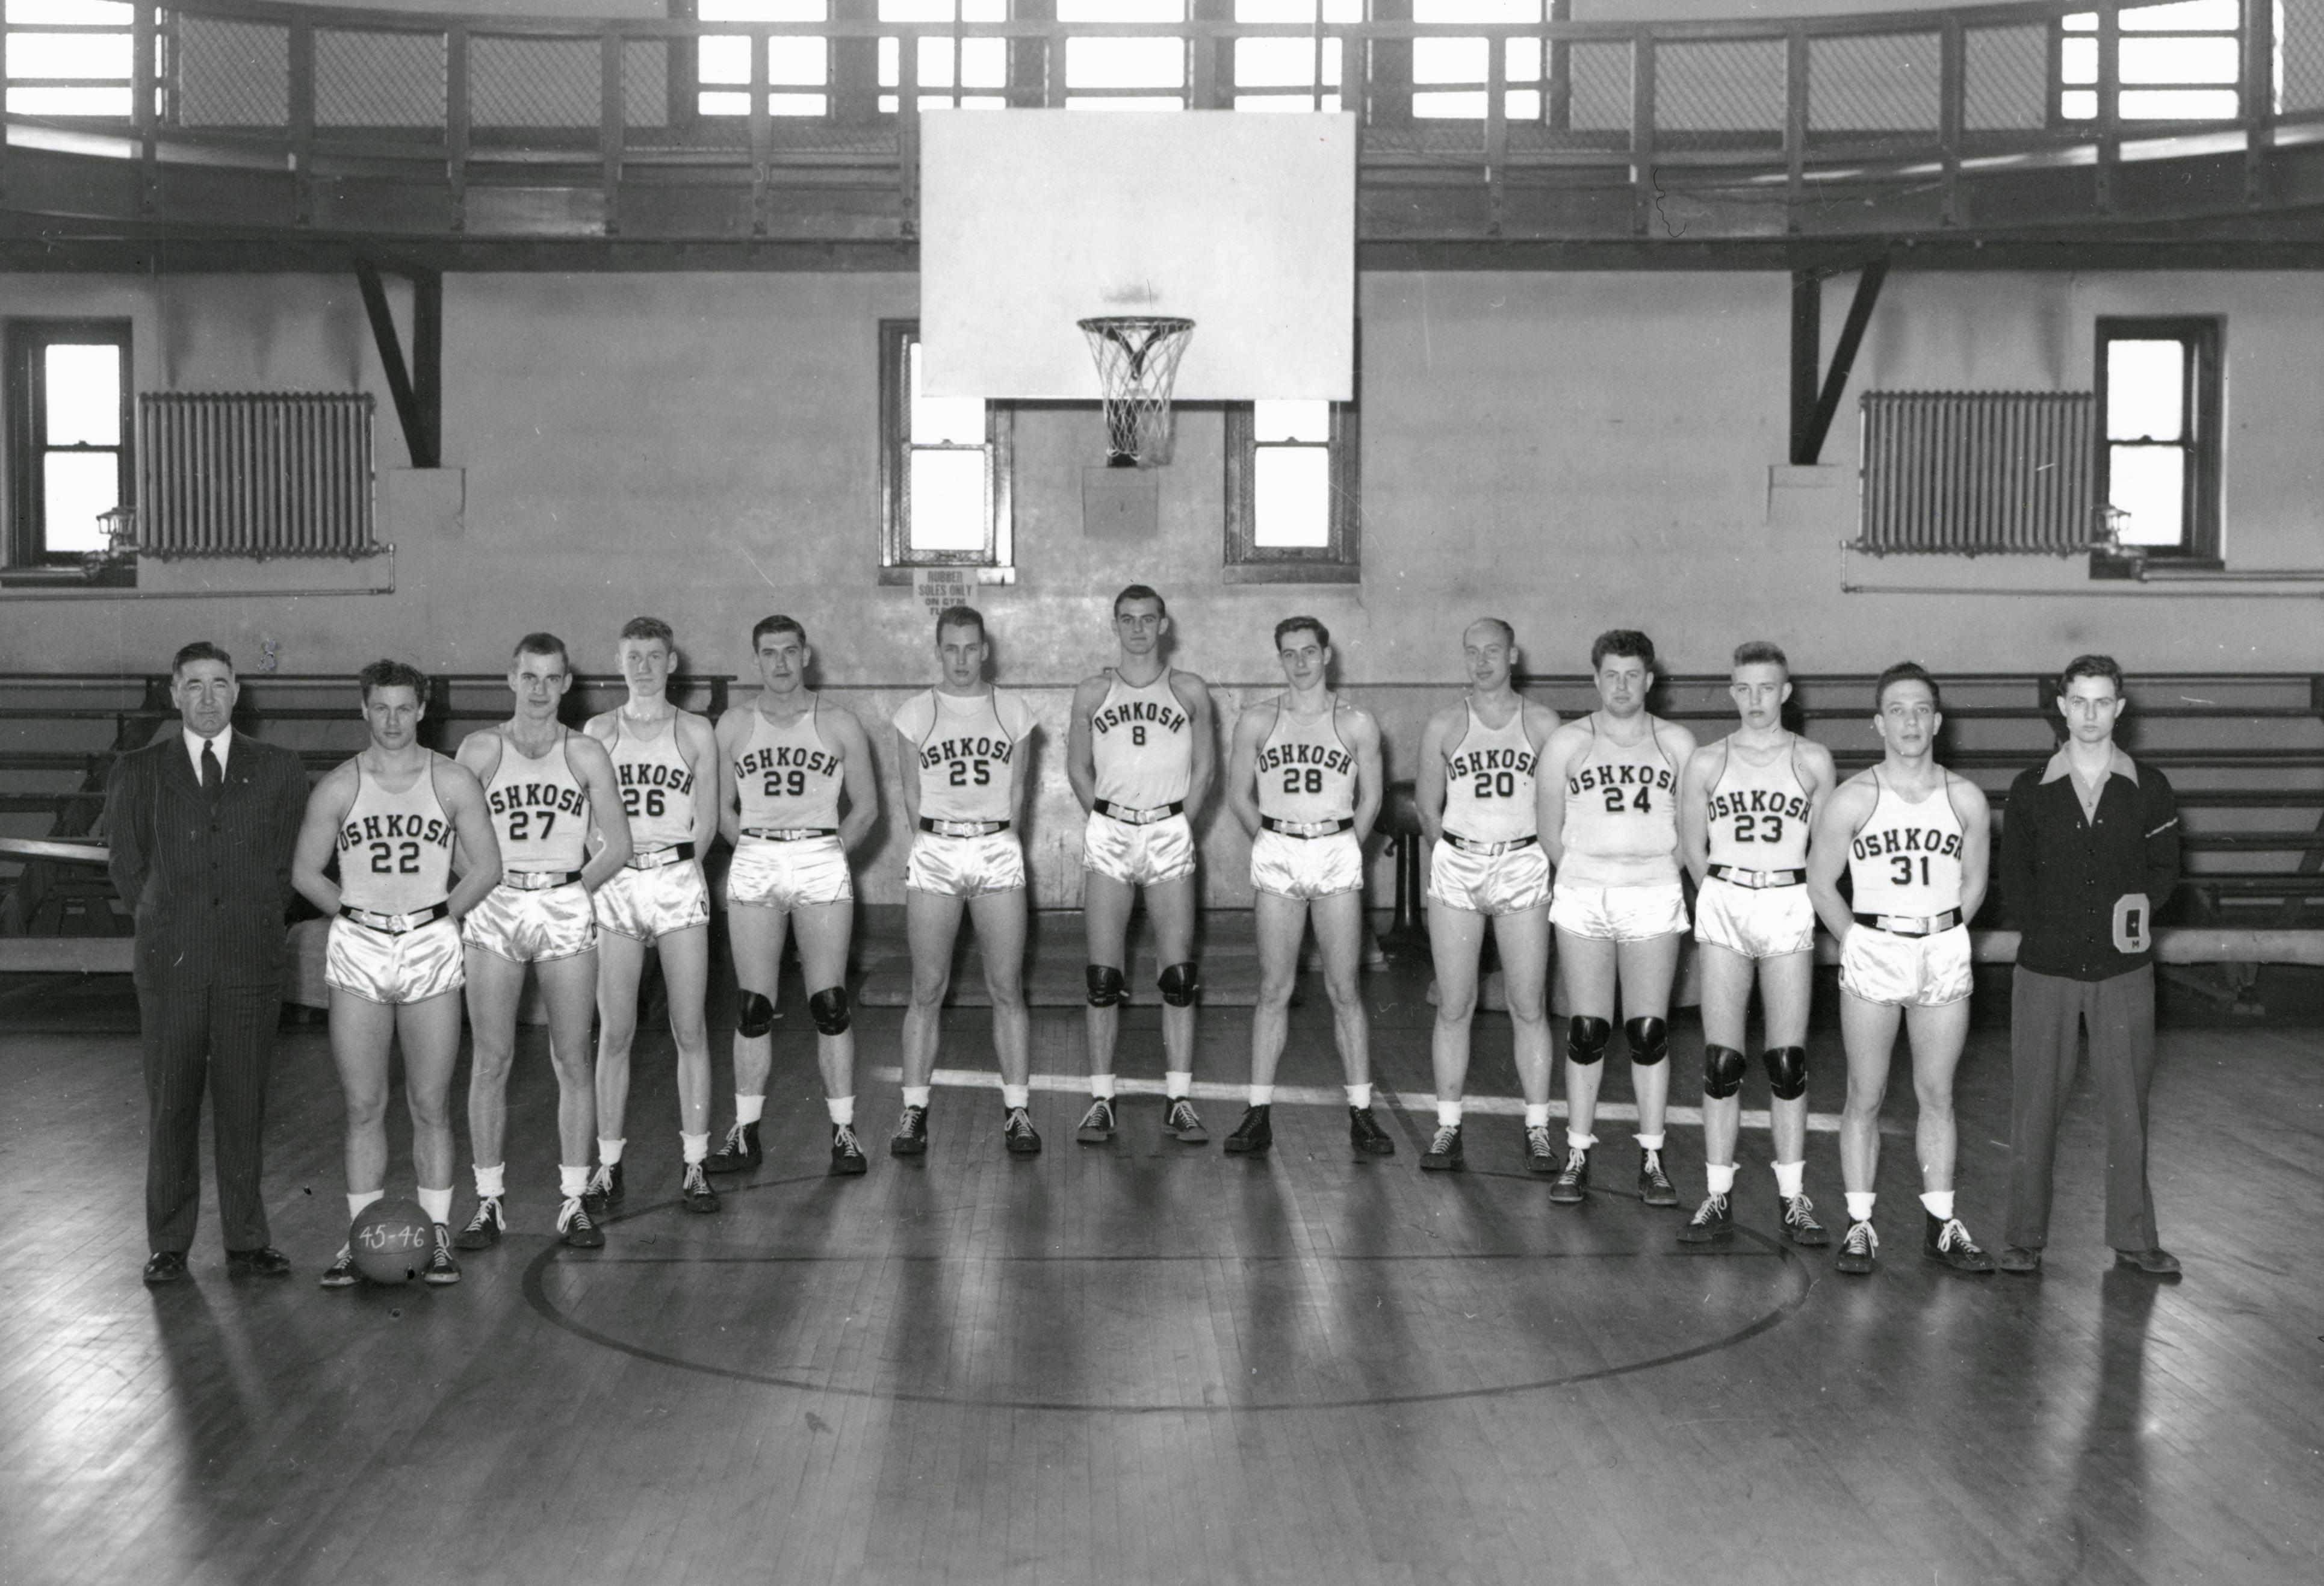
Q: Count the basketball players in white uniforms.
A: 11